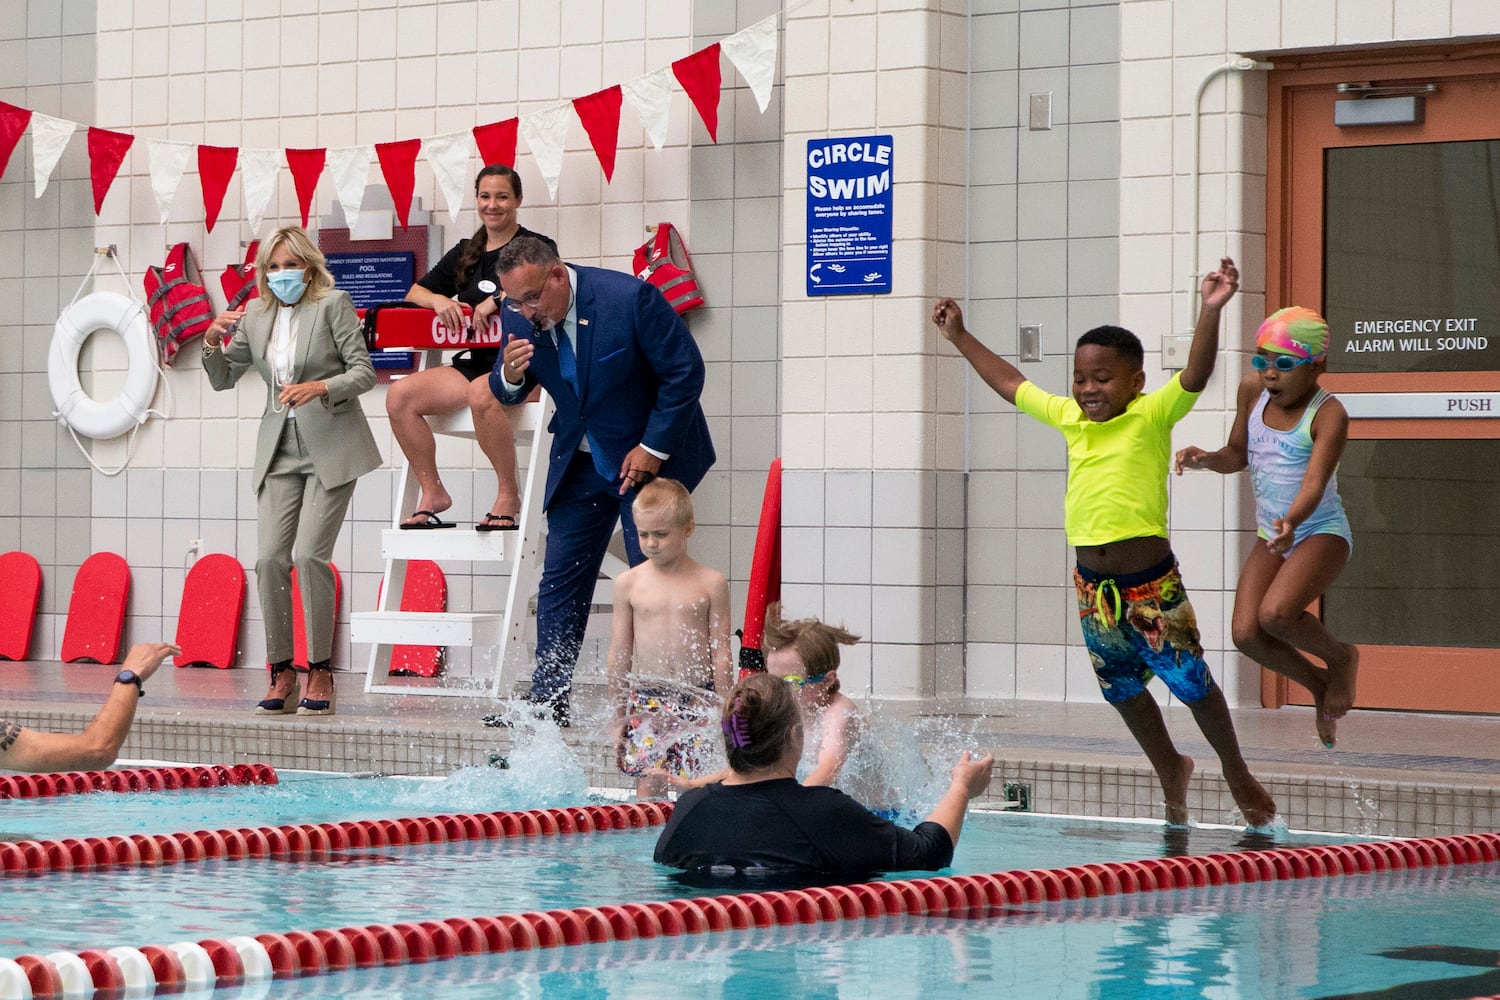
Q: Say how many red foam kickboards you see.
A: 5